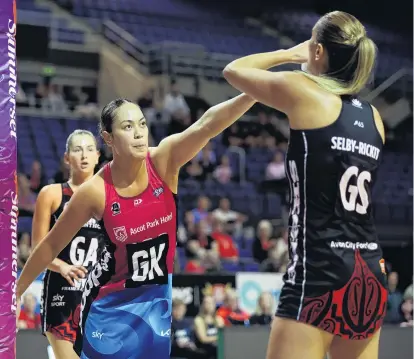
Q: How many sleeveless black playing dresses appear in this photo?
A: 2